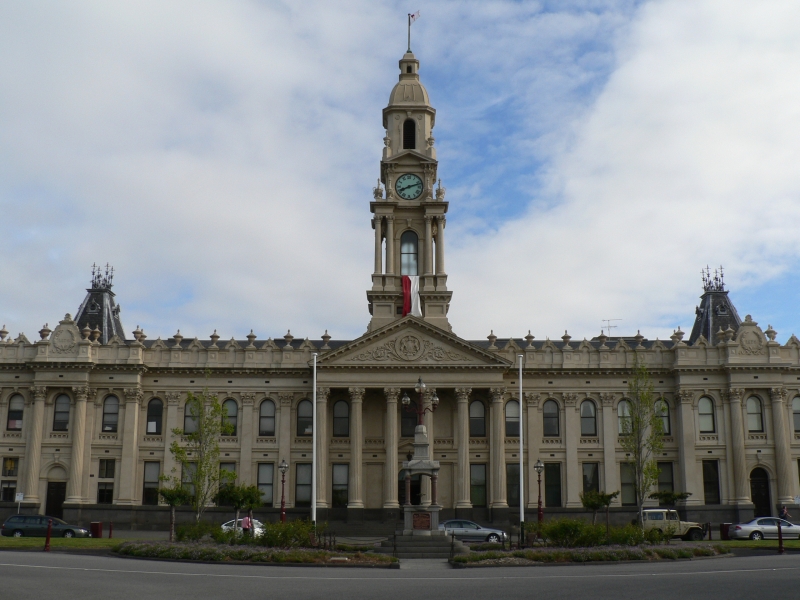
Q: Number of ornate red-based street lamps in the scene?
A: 2